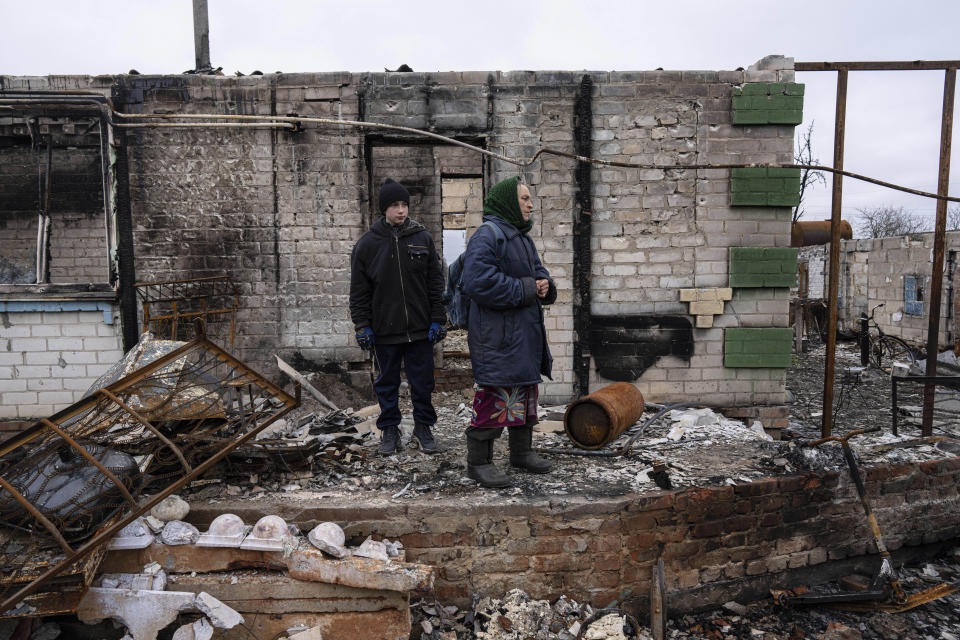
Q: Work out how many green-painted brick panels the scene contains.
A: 4